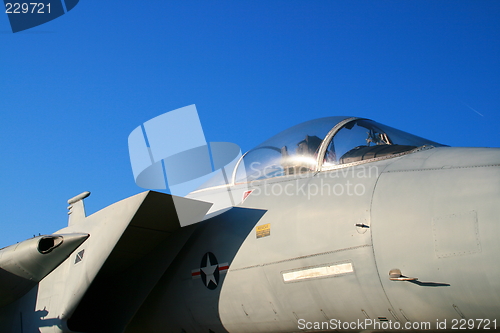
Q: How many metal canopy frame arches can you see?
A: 2